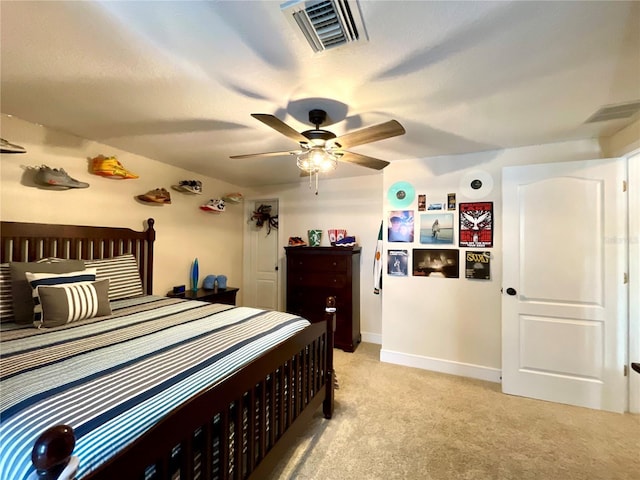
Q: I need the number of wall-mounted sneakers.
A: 7